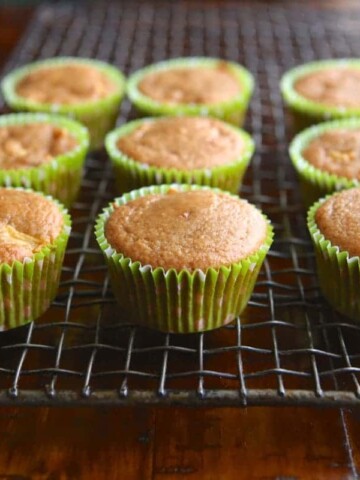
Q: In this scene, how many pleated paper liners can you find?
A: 9